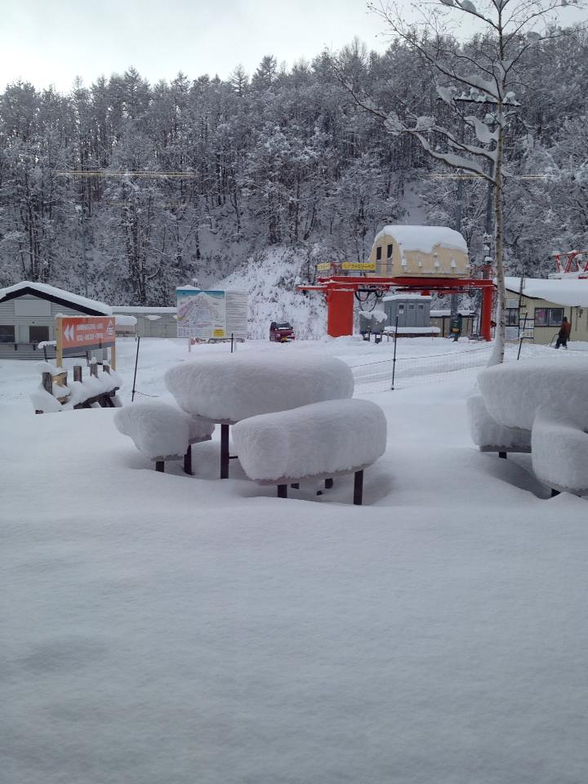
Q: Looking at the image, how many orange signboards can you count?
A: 1